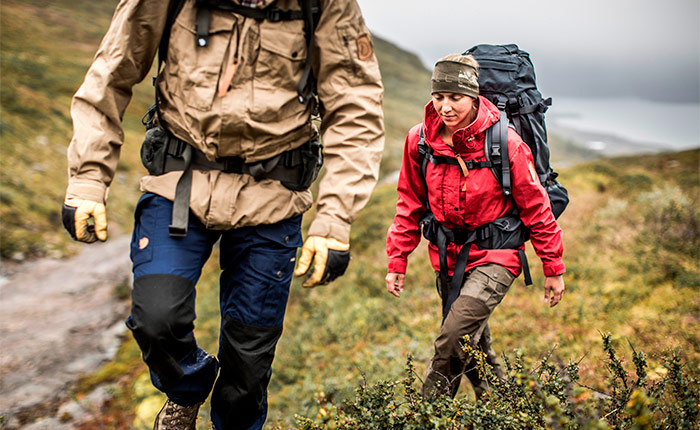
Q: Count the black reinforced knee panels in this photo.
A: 2